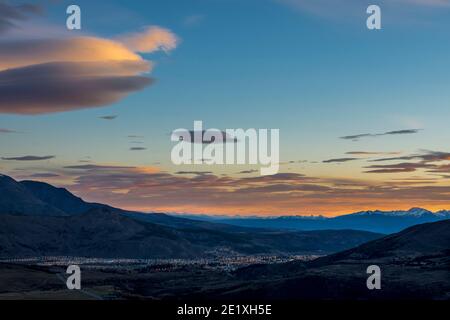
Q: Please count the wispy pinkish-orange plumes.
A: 1